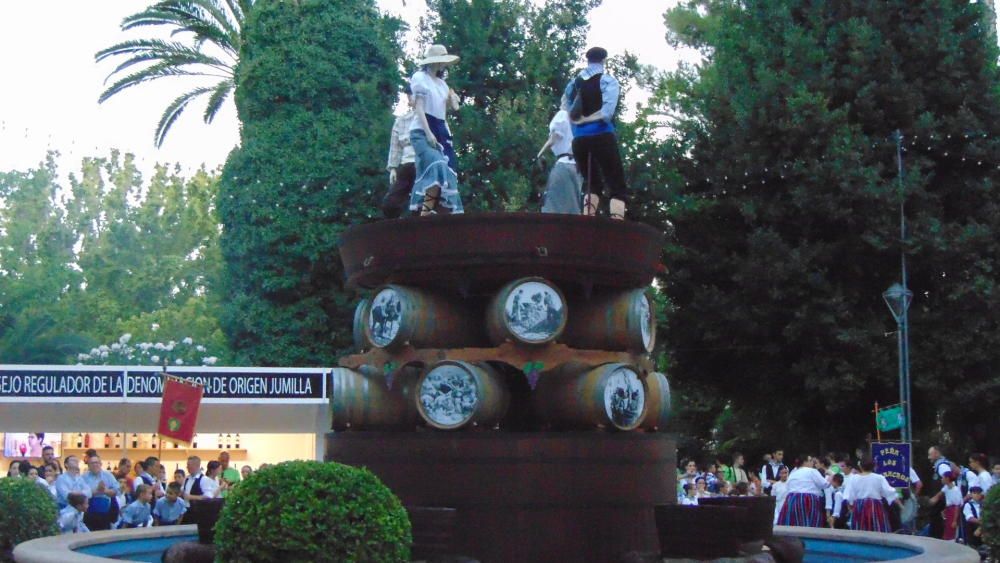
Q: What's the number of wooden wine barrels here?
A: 8